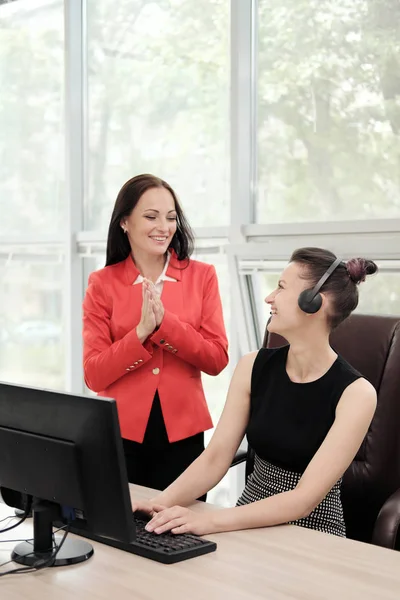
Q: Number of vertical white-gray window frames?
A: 2